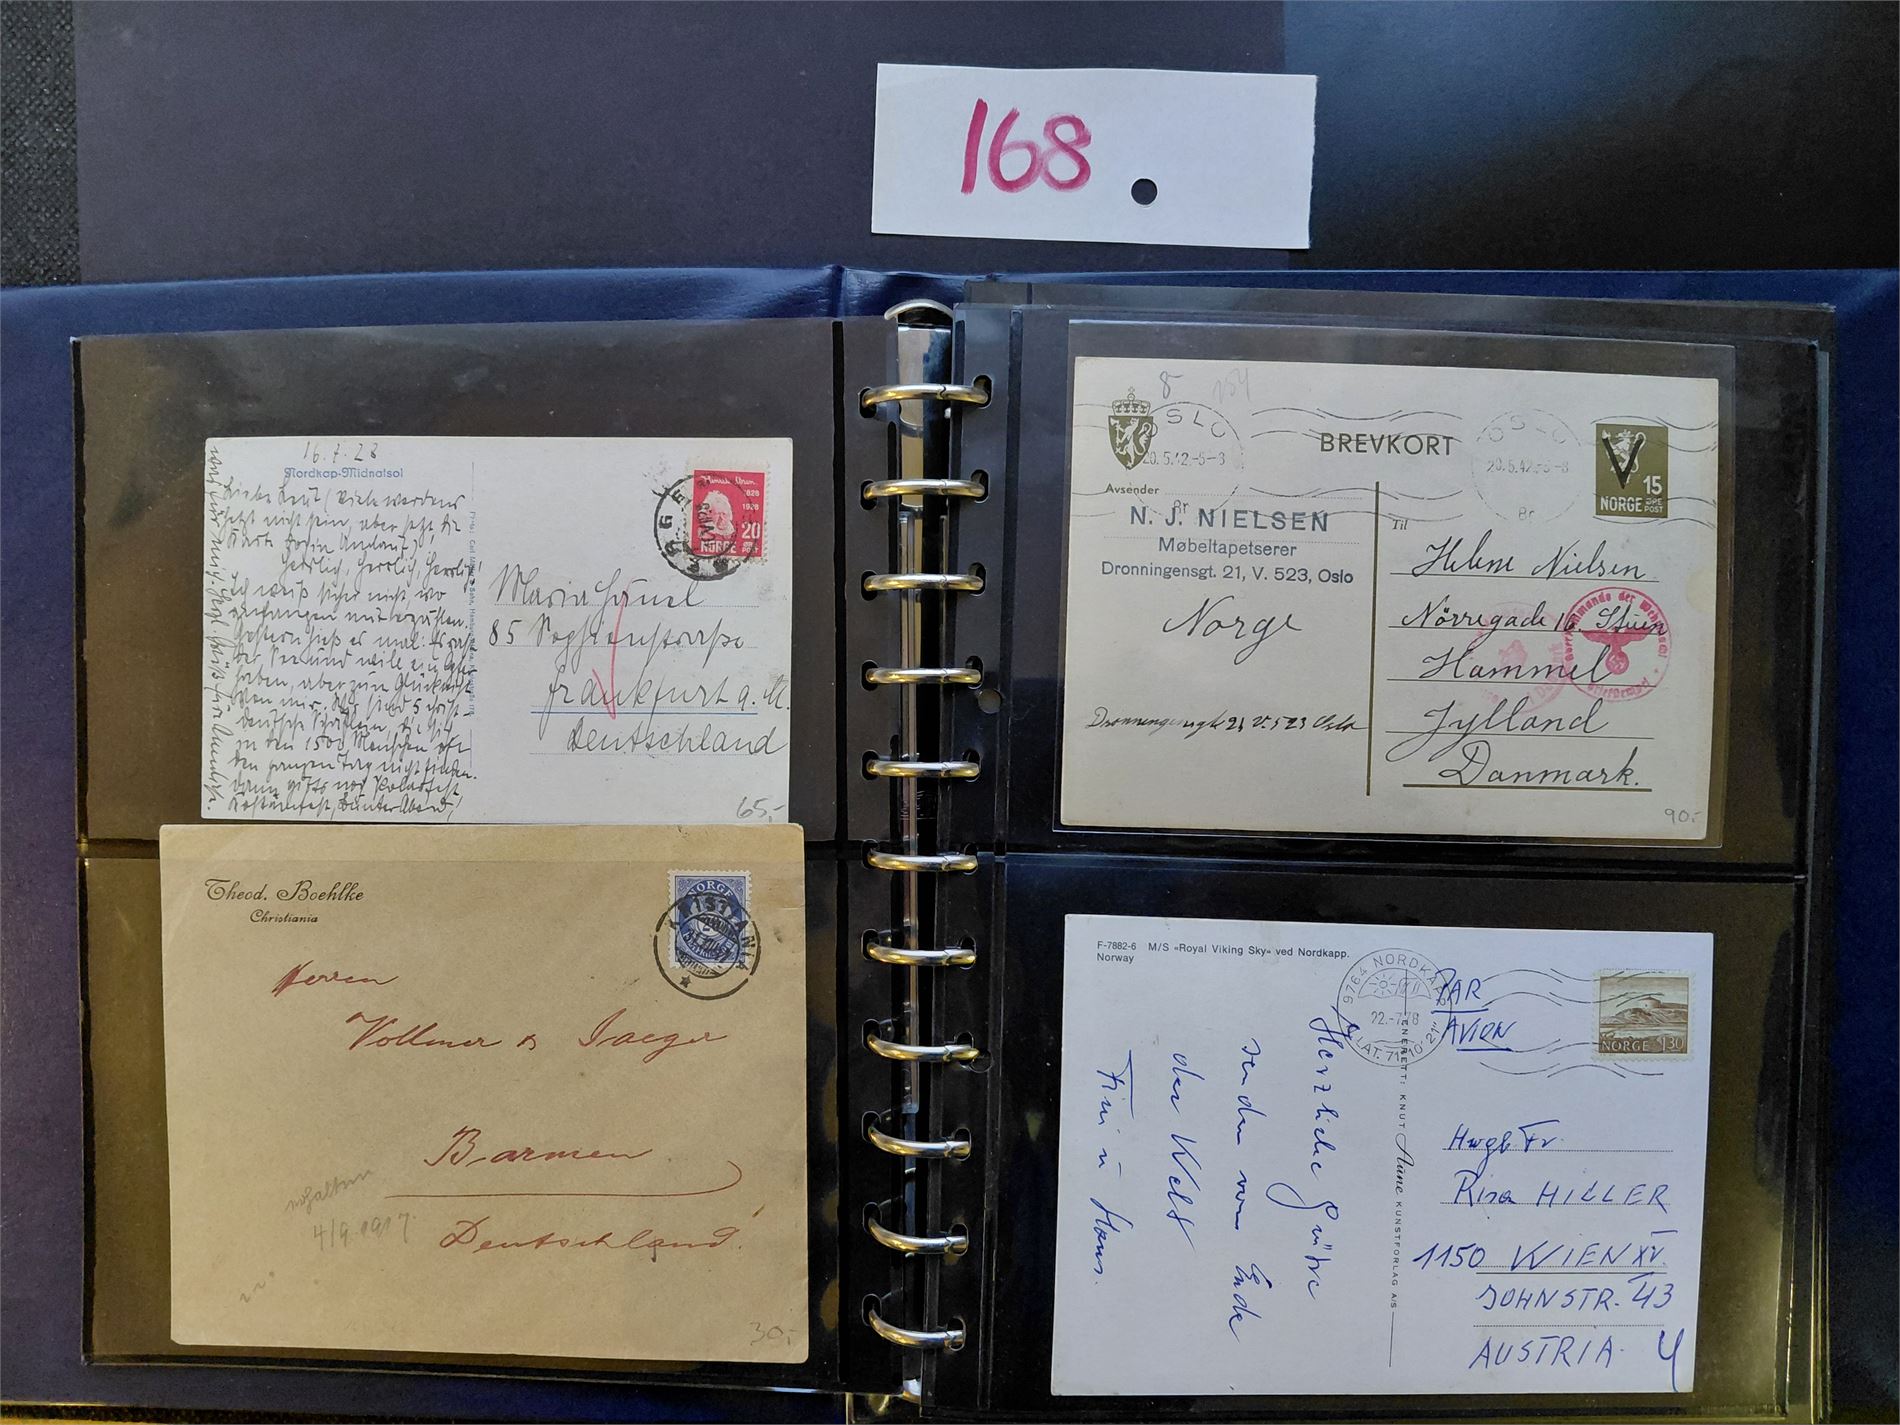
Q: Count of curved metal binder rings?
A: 11